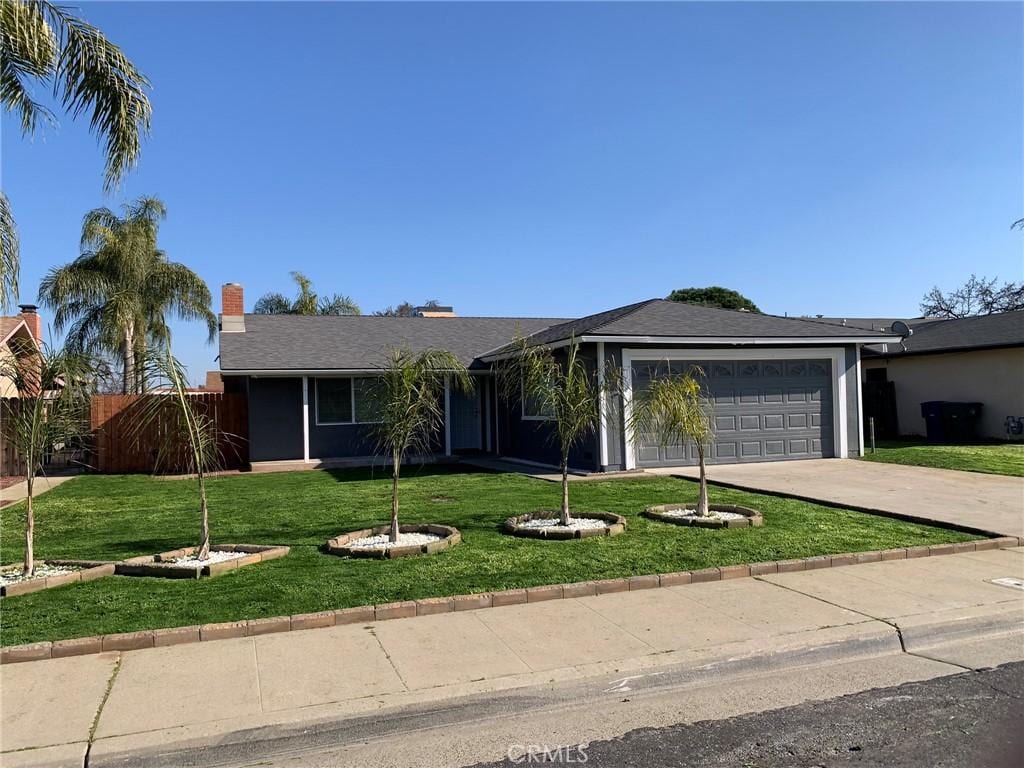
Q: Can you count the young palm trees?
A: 5